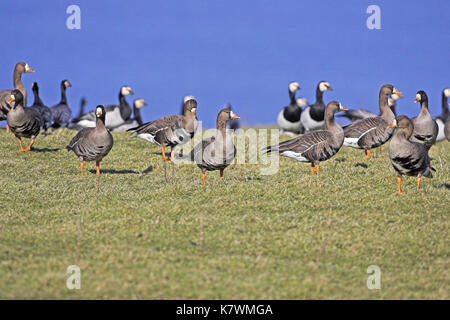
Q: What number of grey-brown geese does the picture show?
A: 9